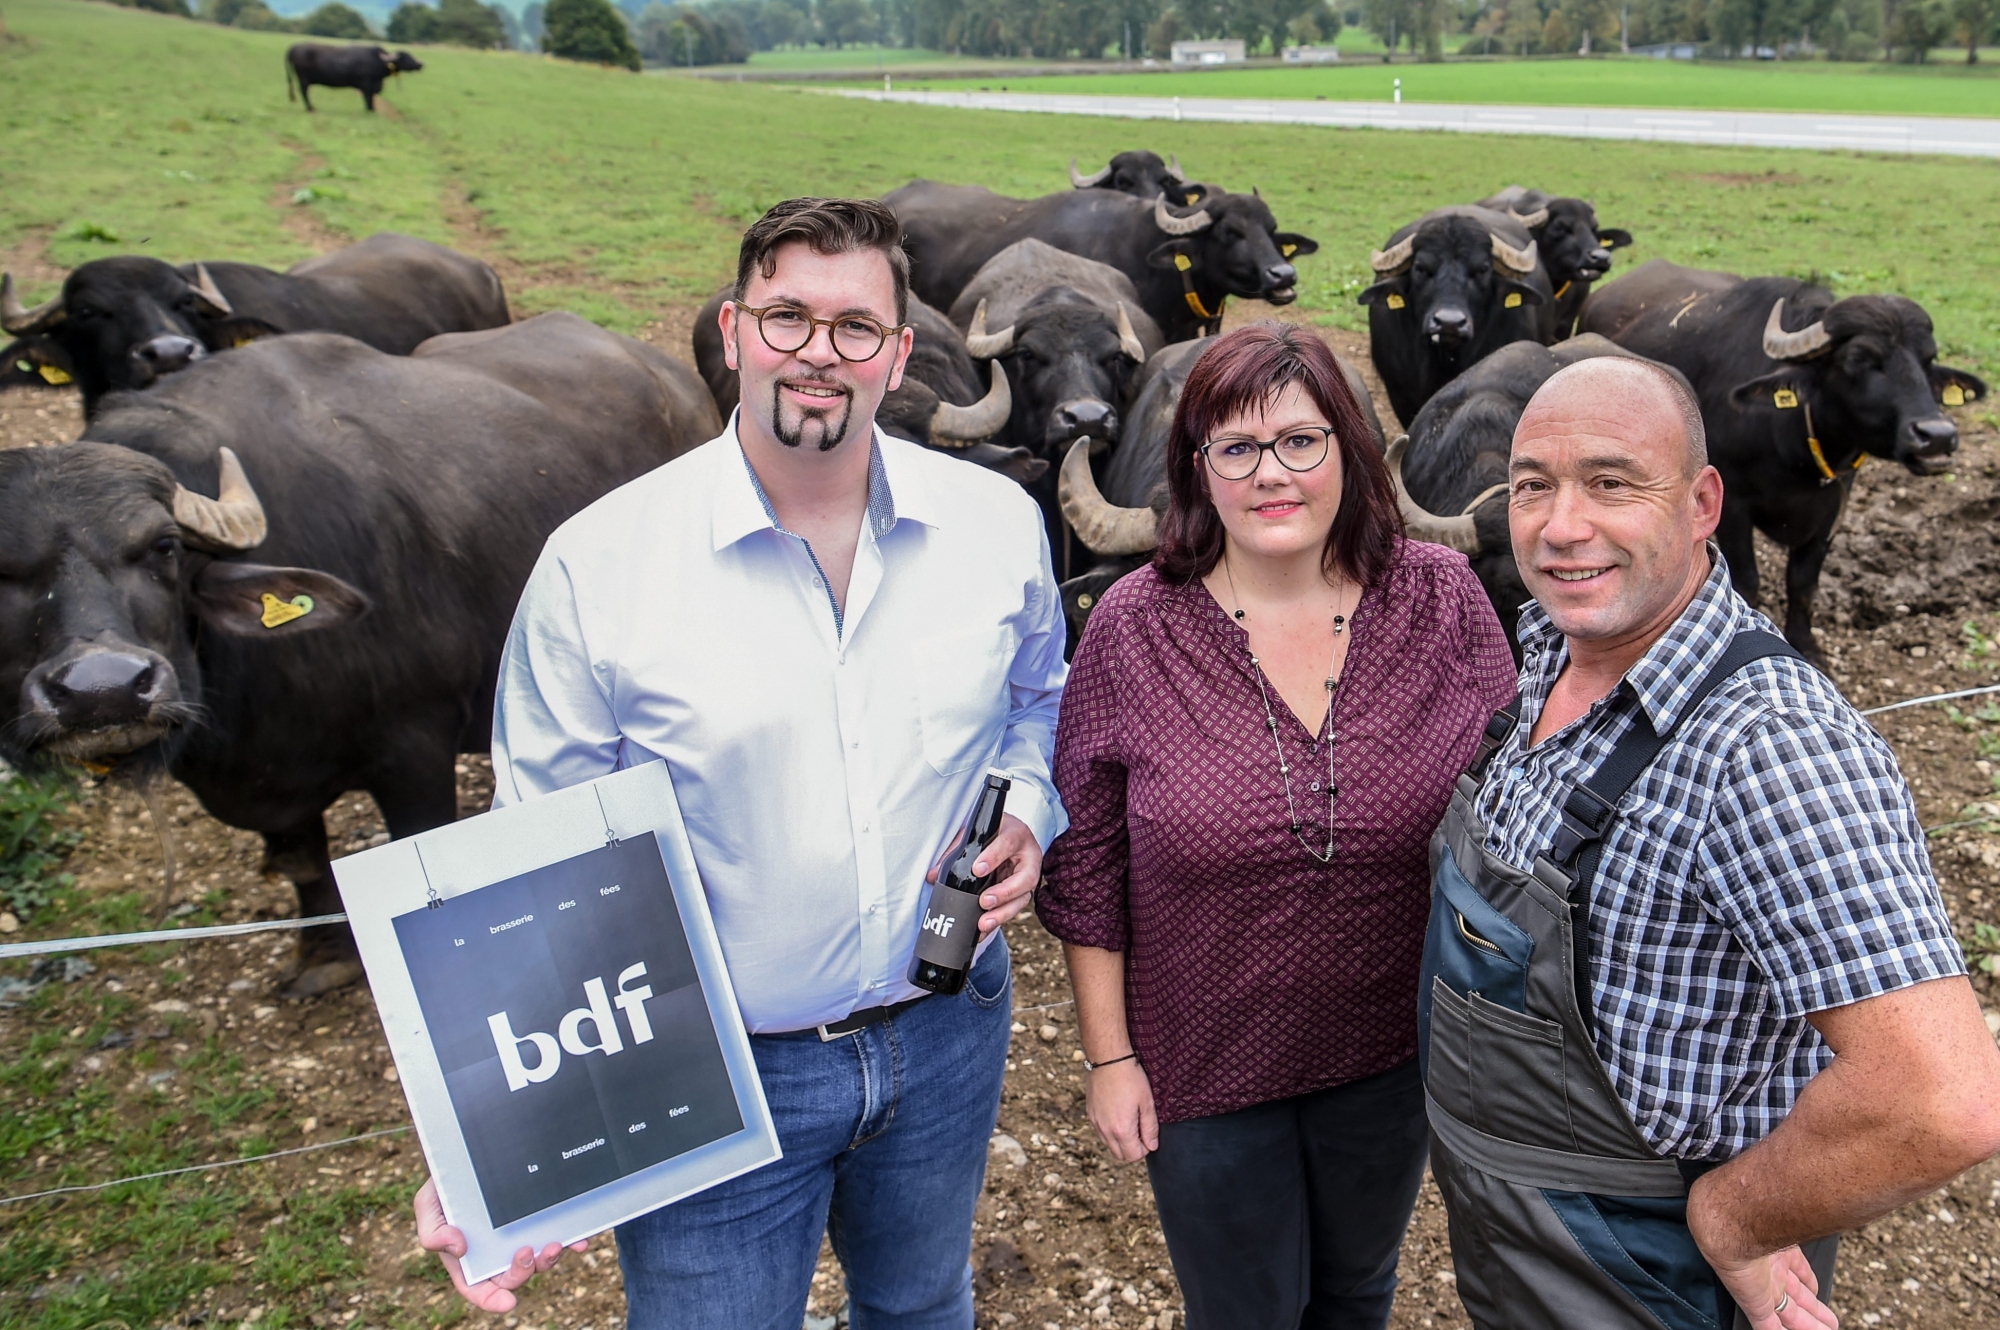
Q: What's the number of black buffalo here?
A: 12